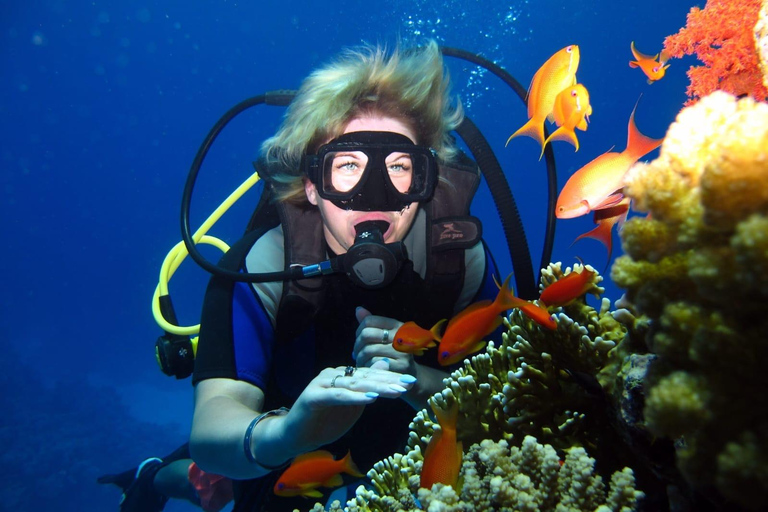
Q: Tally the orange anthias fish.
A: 11